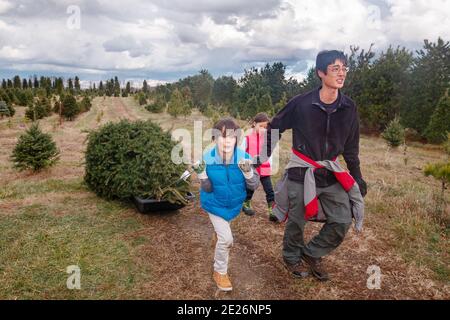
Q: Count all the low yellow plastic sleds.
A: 0